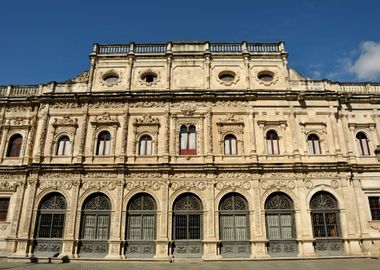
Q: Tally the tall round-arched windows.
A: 7